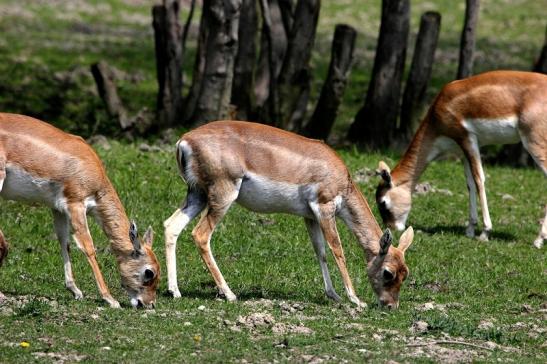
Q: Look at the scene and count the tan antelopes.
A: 3